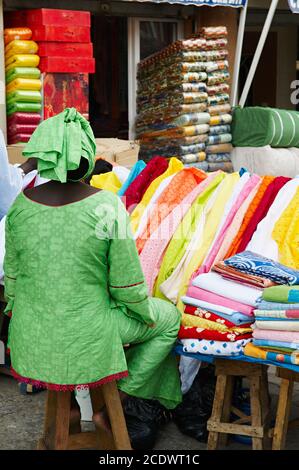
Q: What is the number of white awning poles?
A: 2